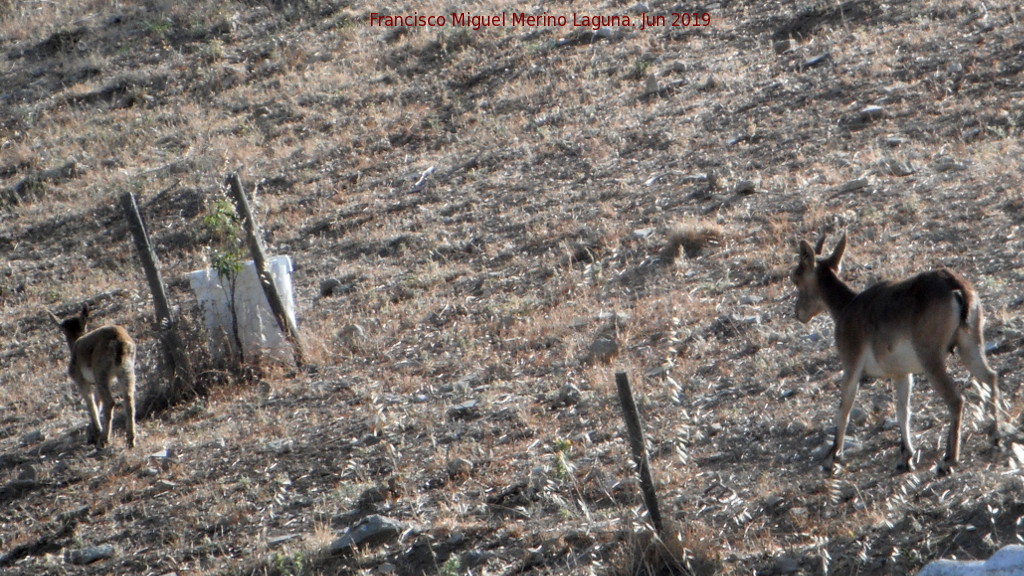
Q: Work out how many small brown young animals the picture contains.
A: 1